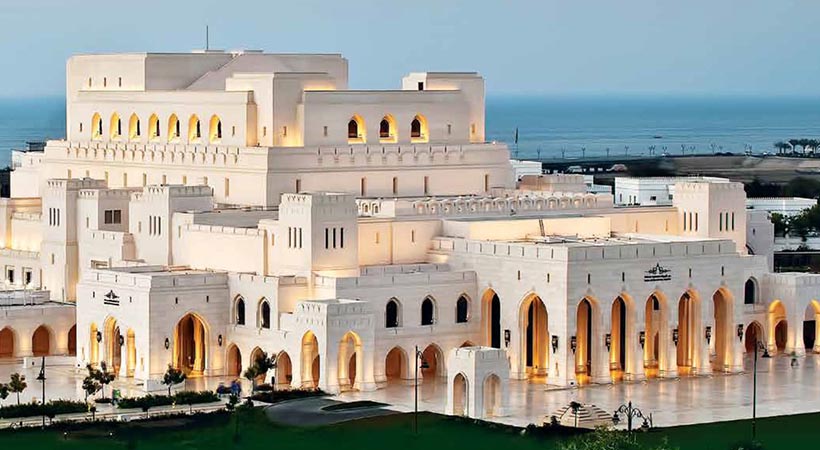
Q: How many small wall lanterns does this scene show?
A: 12